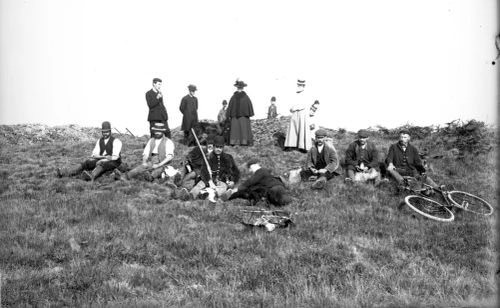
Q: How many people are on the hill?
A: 15